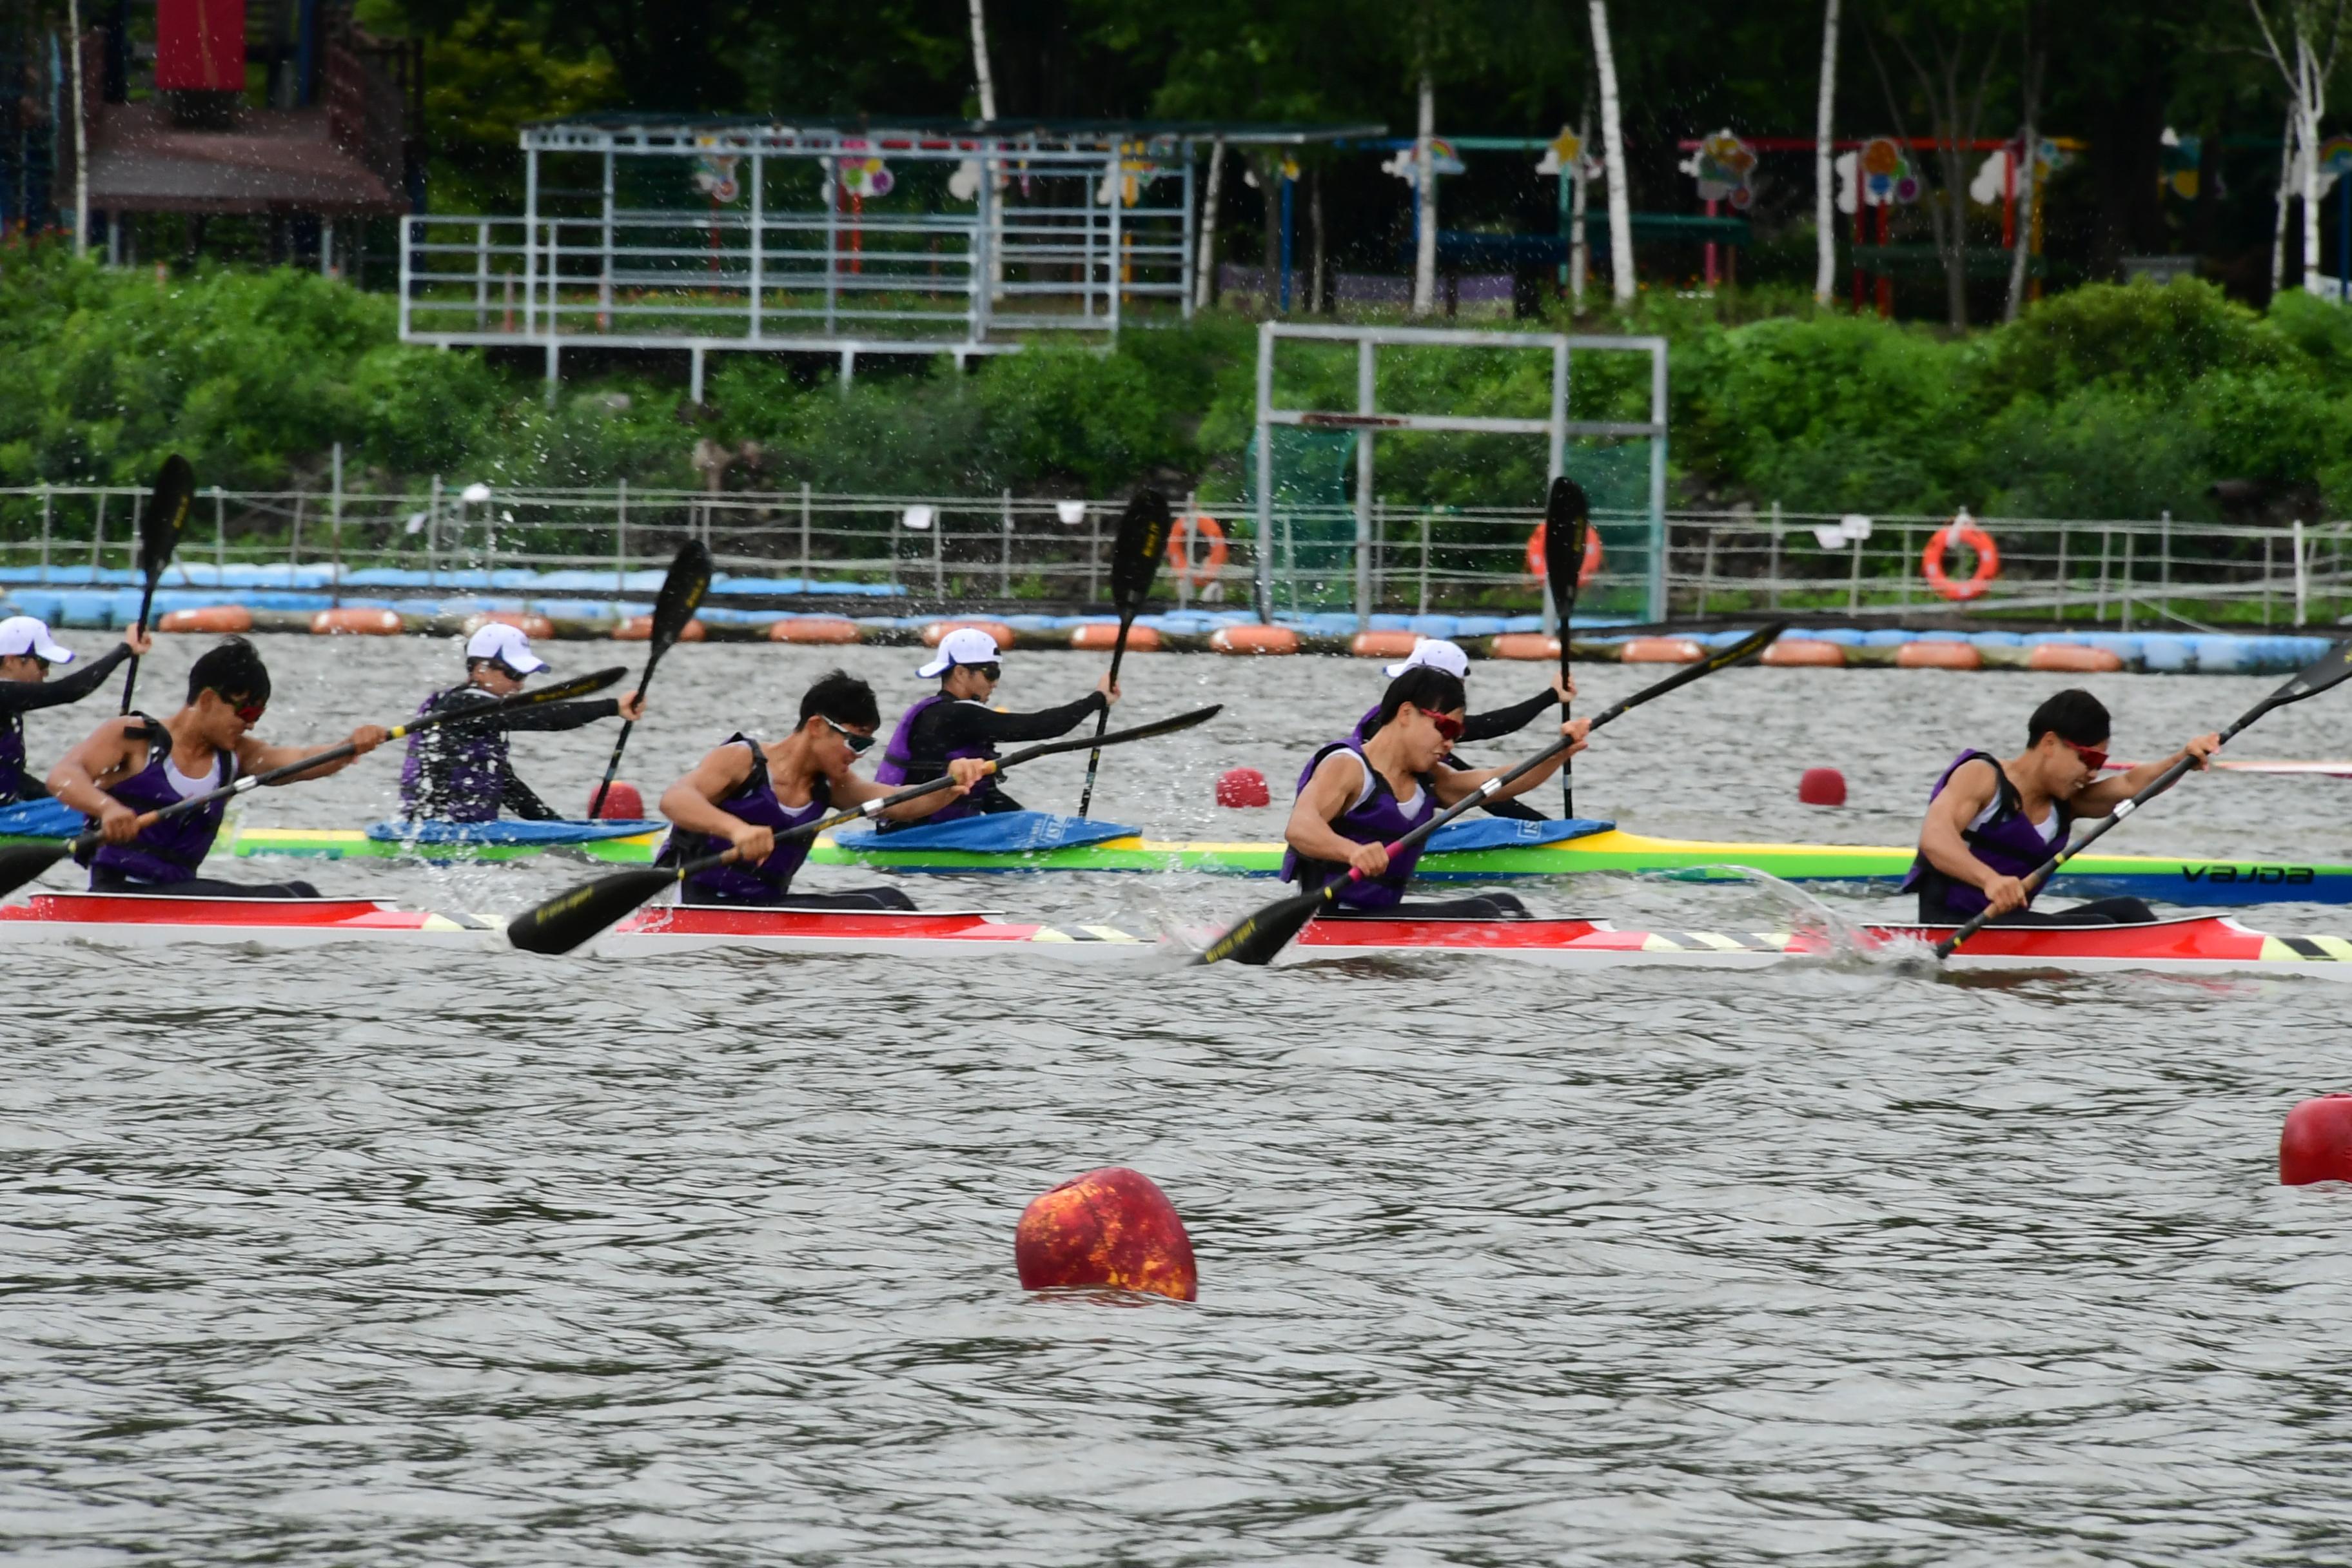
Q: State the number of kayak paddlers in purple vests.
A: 8